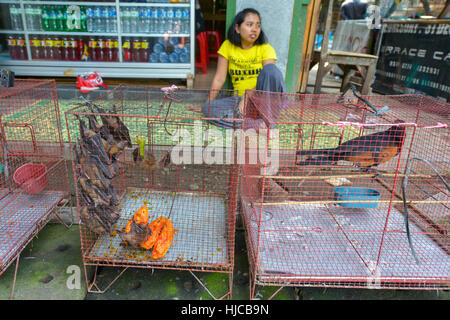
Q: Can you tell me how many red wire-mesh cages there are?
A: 3